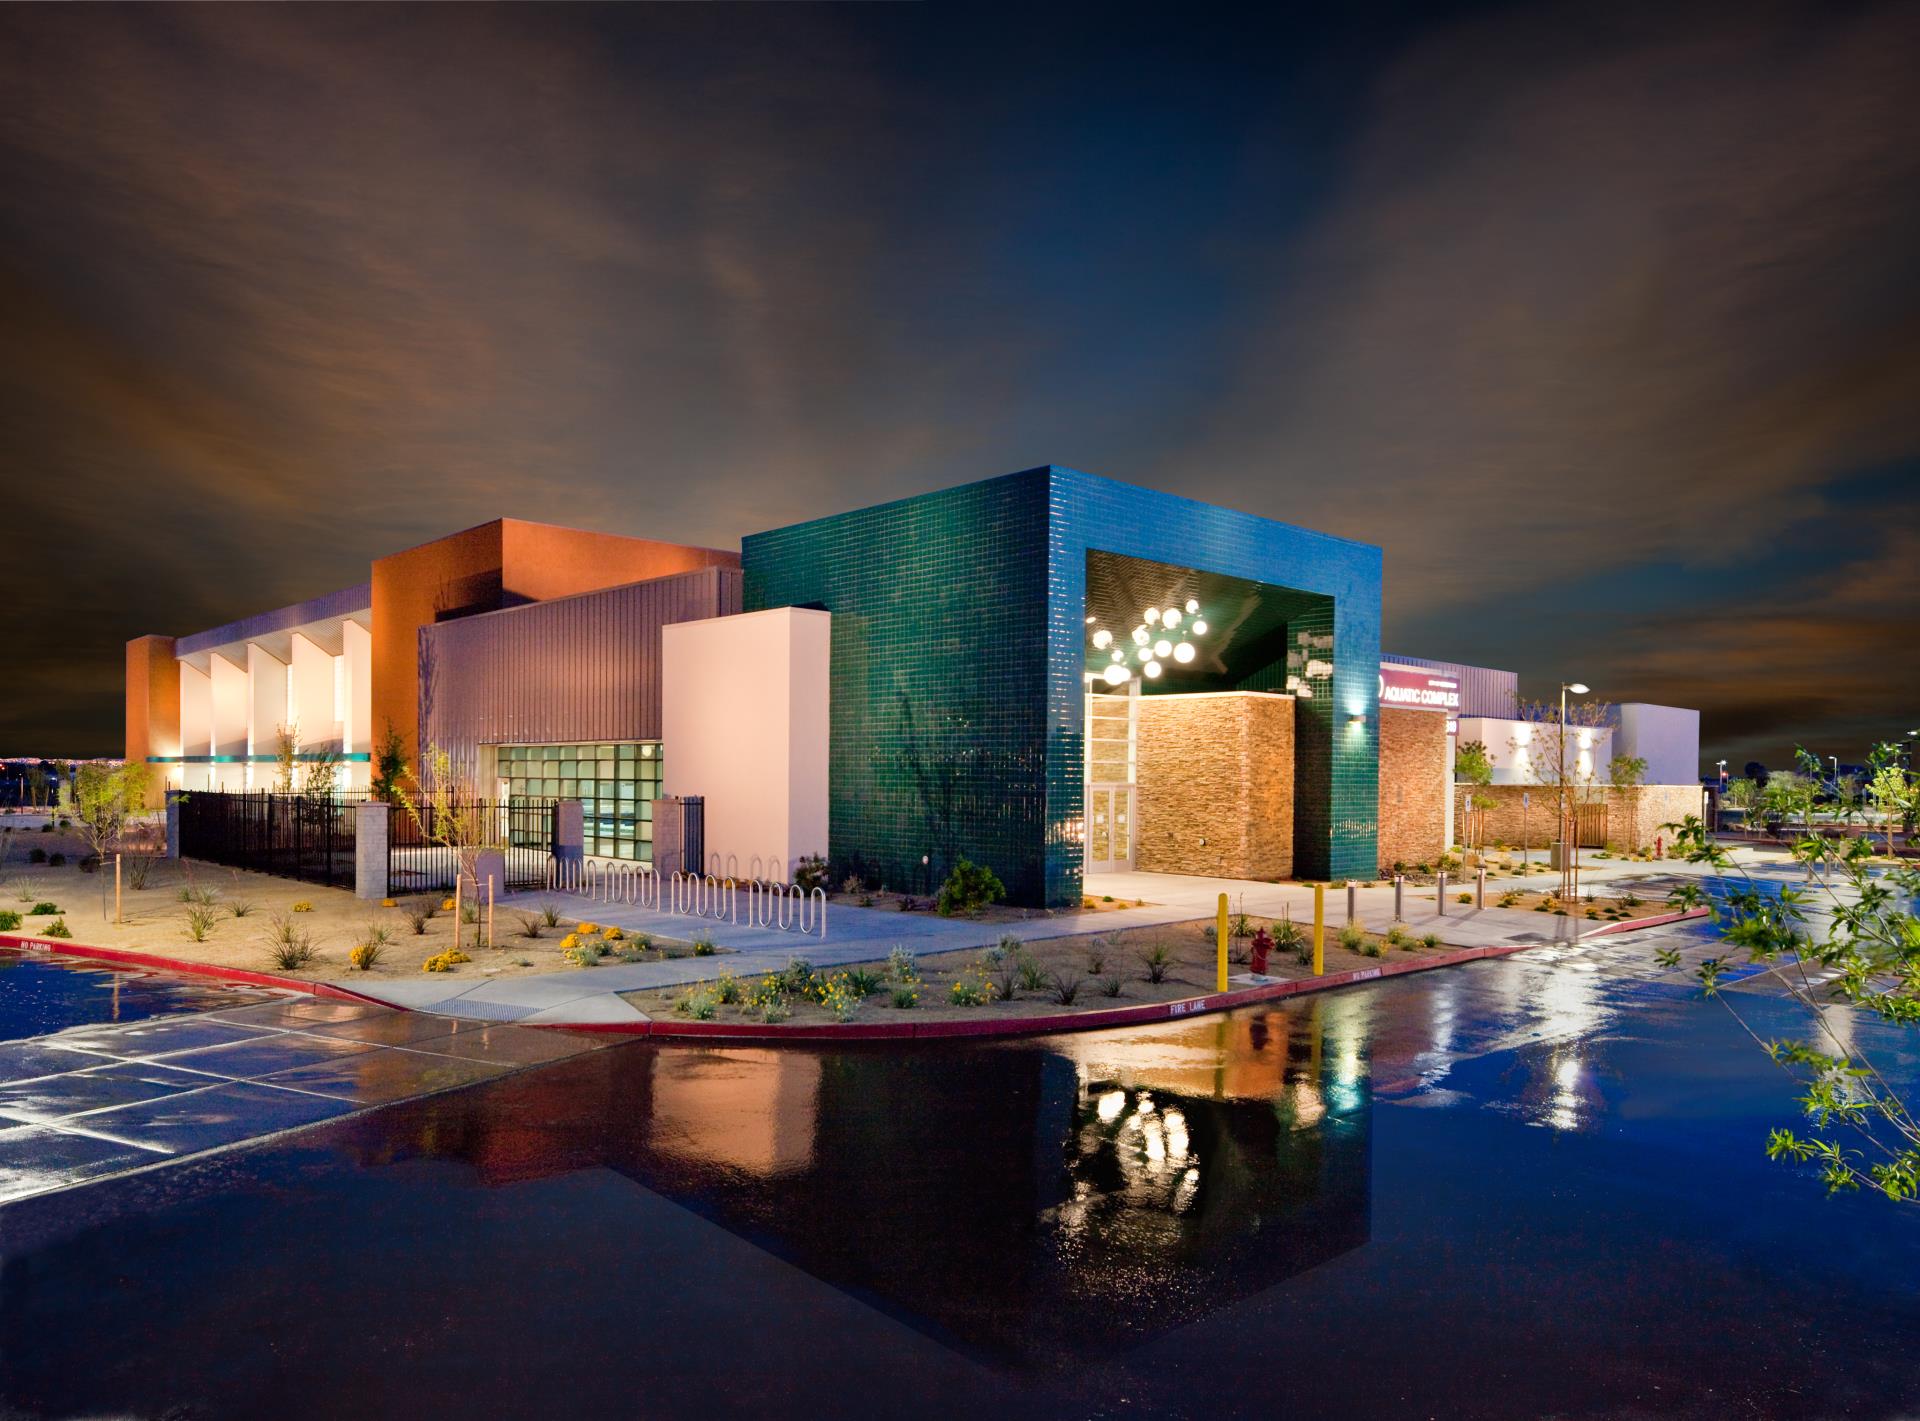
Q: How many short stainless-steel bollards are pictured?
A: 4